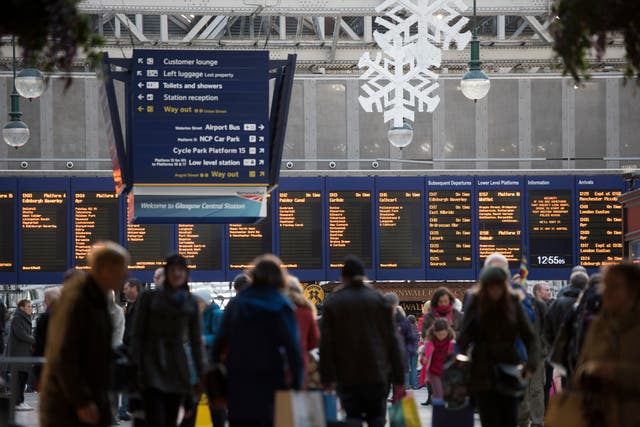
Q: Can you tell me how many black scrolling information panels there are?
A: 13